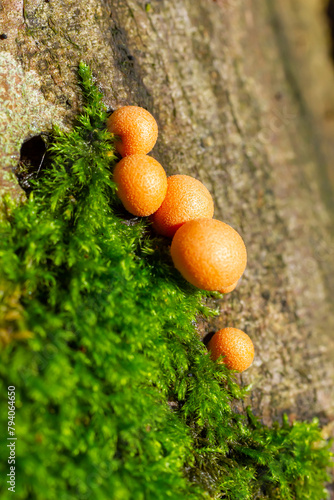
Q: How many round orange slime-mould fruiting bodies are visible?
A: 5